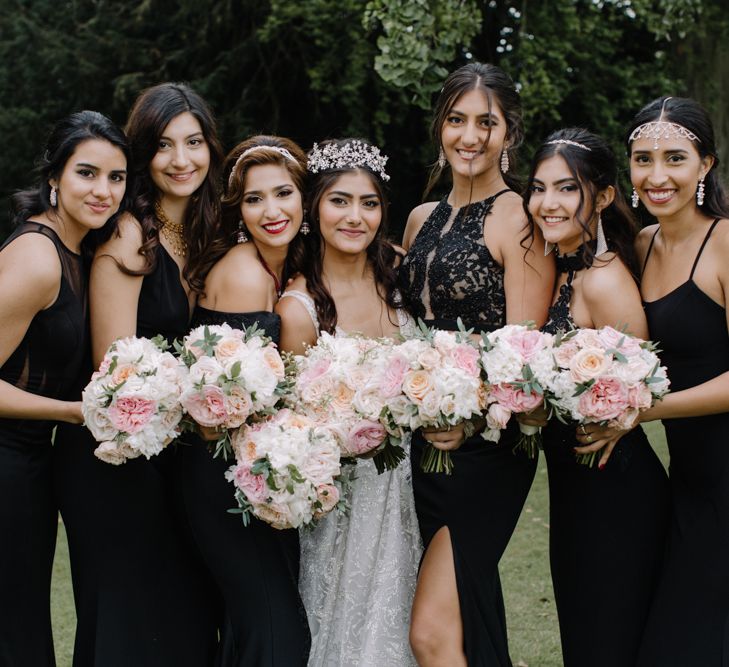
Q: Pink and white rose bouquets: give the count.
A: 7